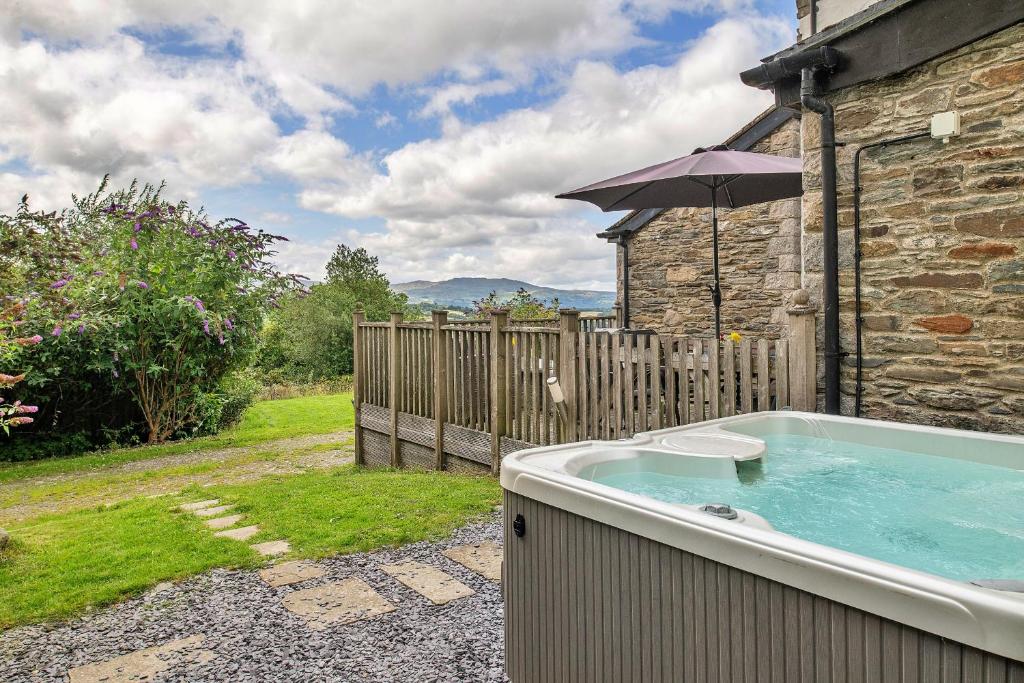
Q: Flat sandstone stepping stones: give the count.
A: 10